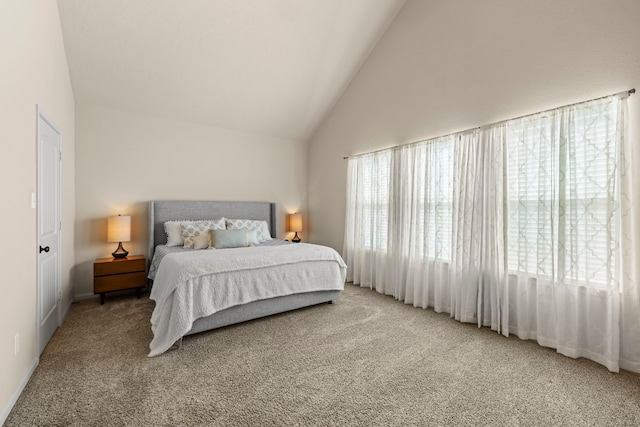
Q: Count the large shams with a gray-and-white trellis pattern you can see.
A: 2